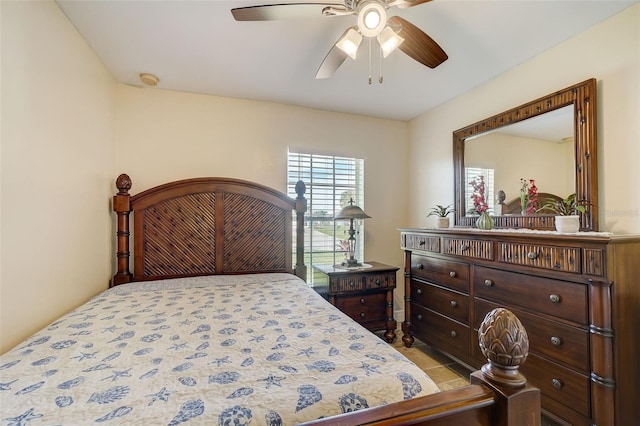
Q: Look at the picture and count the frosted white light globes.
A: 3